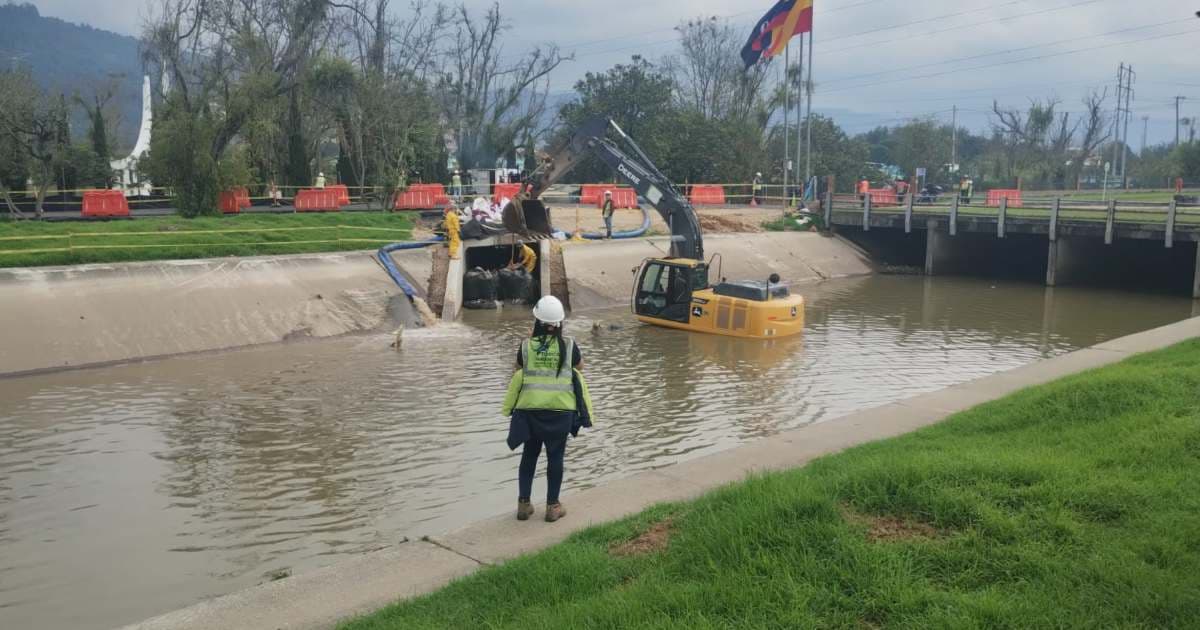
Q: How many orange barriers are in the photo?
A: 13